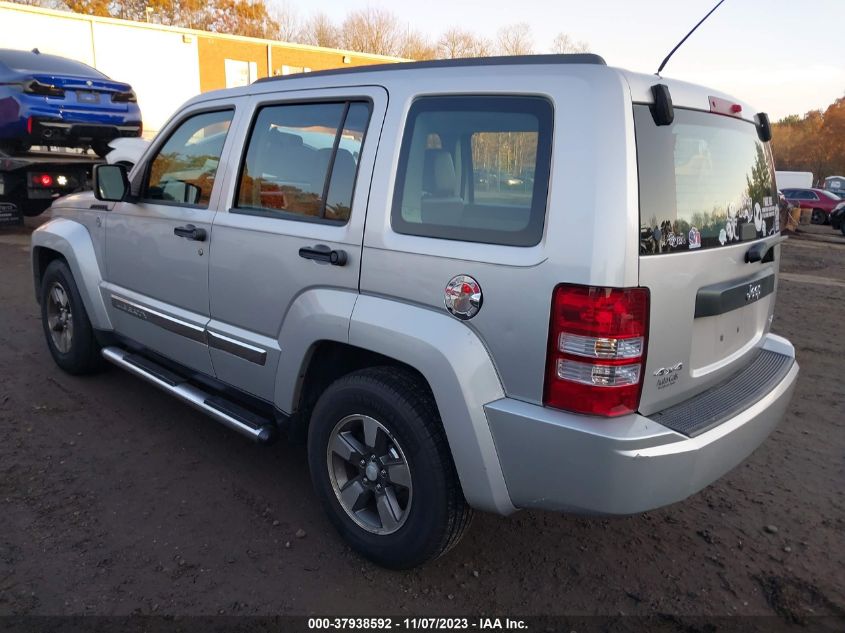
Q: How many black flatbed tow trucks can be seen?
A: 1